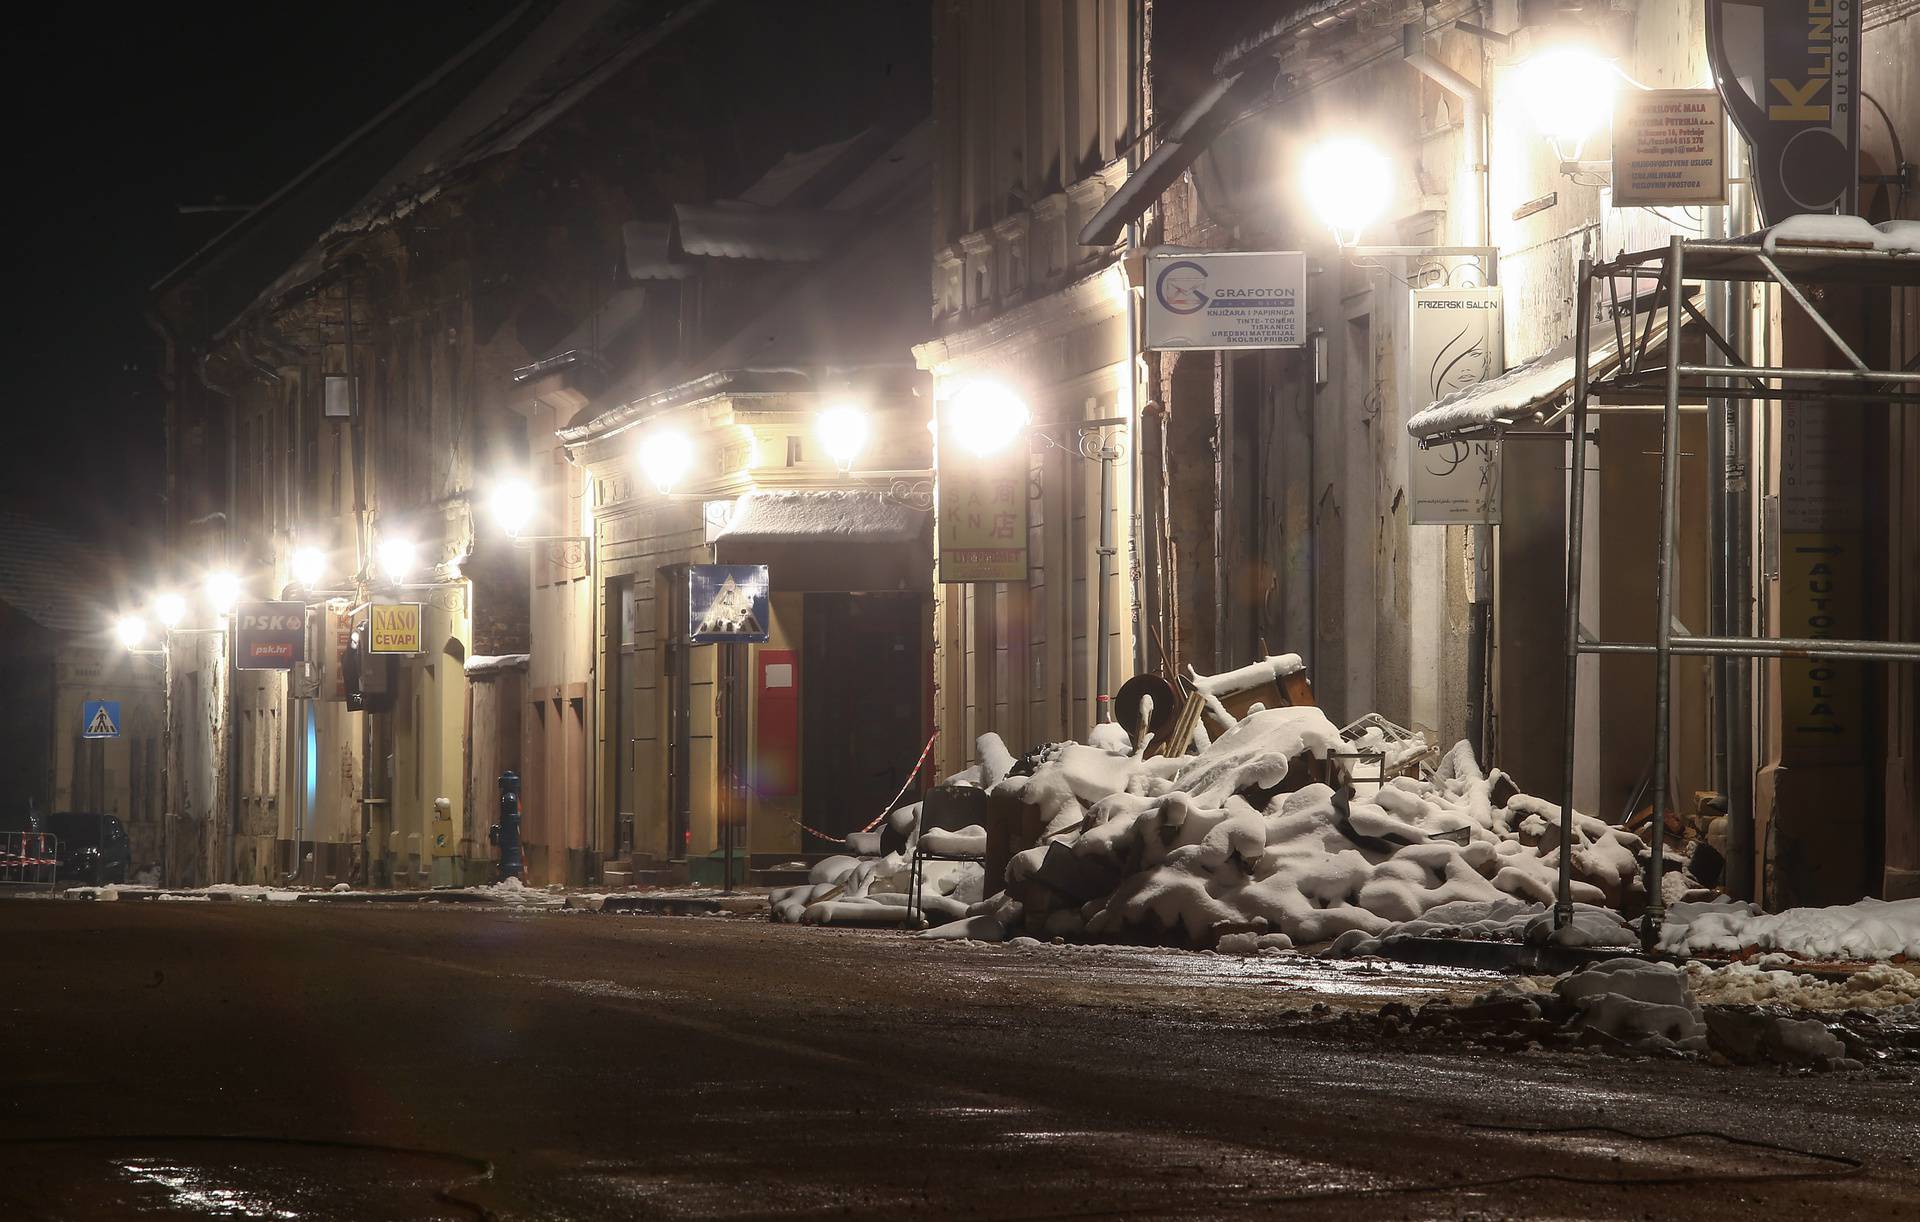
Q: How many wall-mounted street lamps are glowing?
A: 11